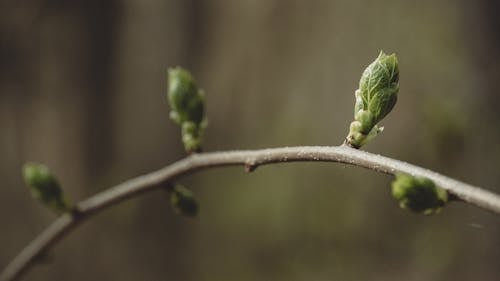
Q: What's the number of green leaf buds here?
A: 5